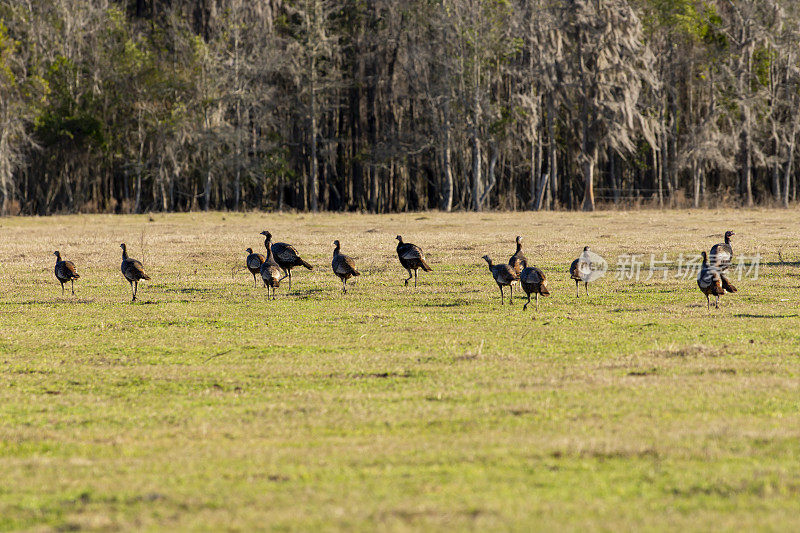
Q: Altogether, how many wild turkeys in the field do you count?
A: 13